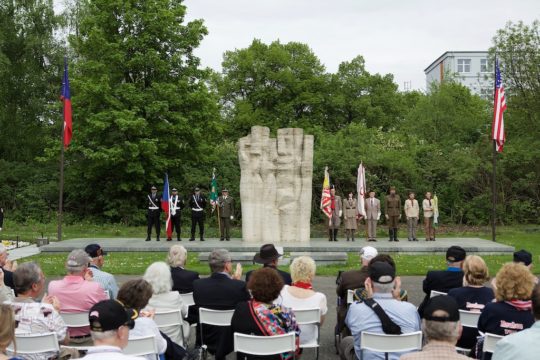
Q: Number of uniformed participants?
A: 10